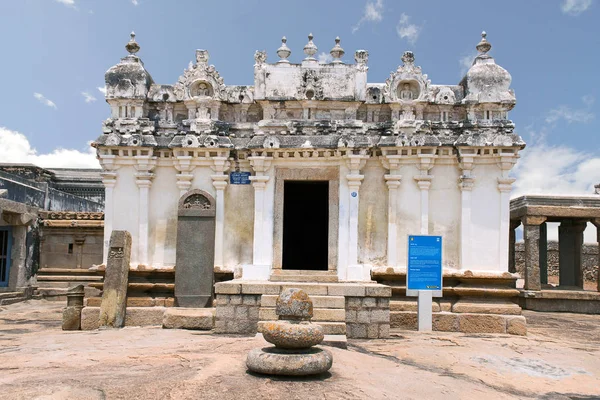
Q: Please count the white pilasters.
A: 10